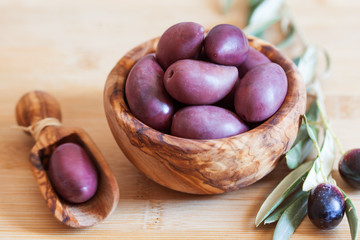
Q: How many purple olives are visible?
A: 8